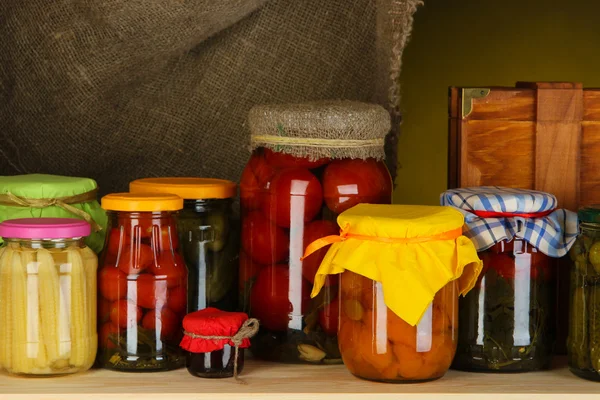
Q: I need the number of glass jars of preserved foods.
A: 9